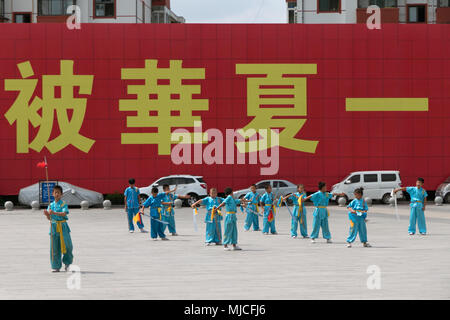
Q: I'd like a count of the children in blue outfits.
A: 12